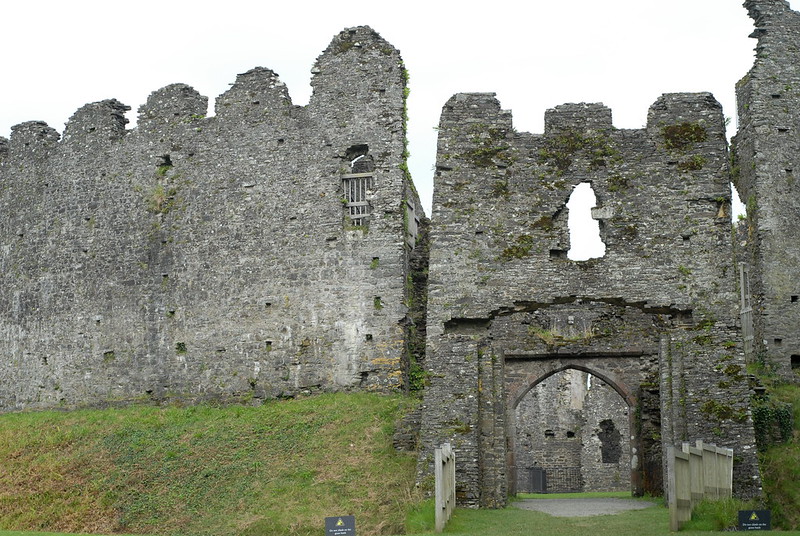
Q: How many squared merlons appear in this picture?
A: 3